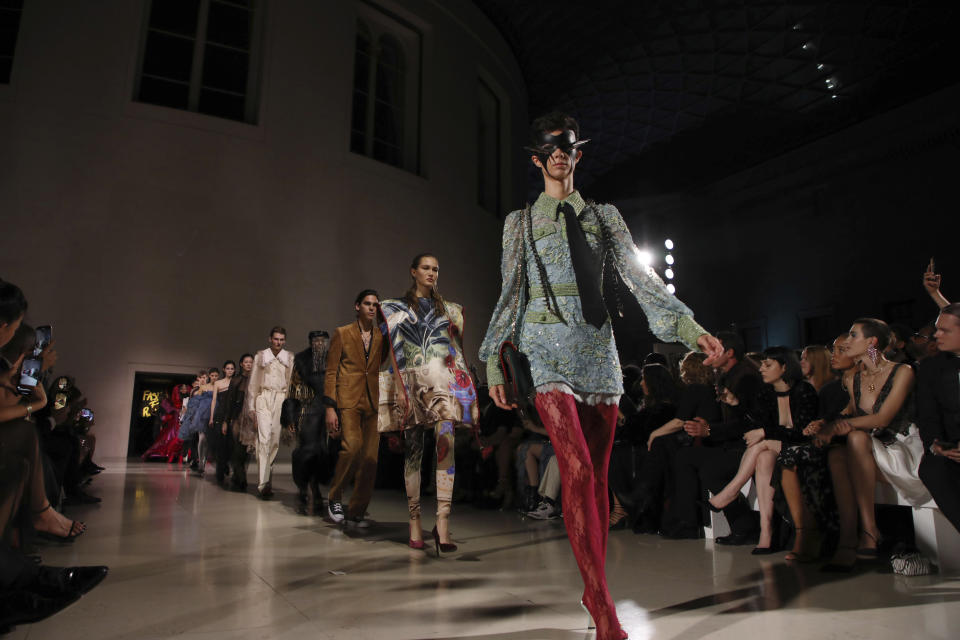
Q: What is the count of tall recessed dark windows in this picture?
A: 4